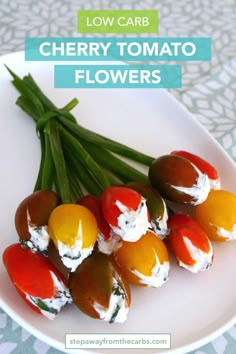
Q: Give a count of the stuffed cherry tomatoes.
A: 12